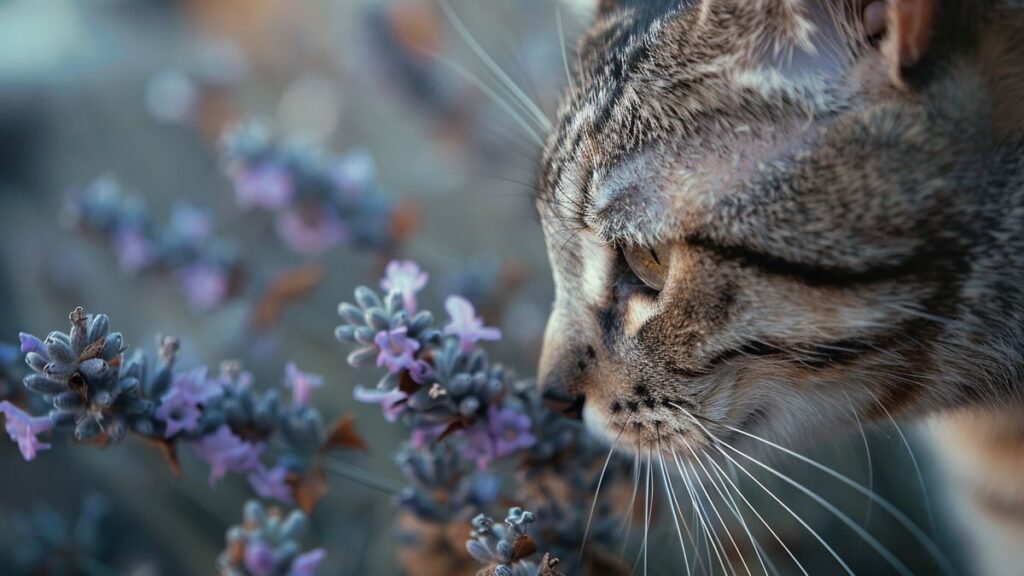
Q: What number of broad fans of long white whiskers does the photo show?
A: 1